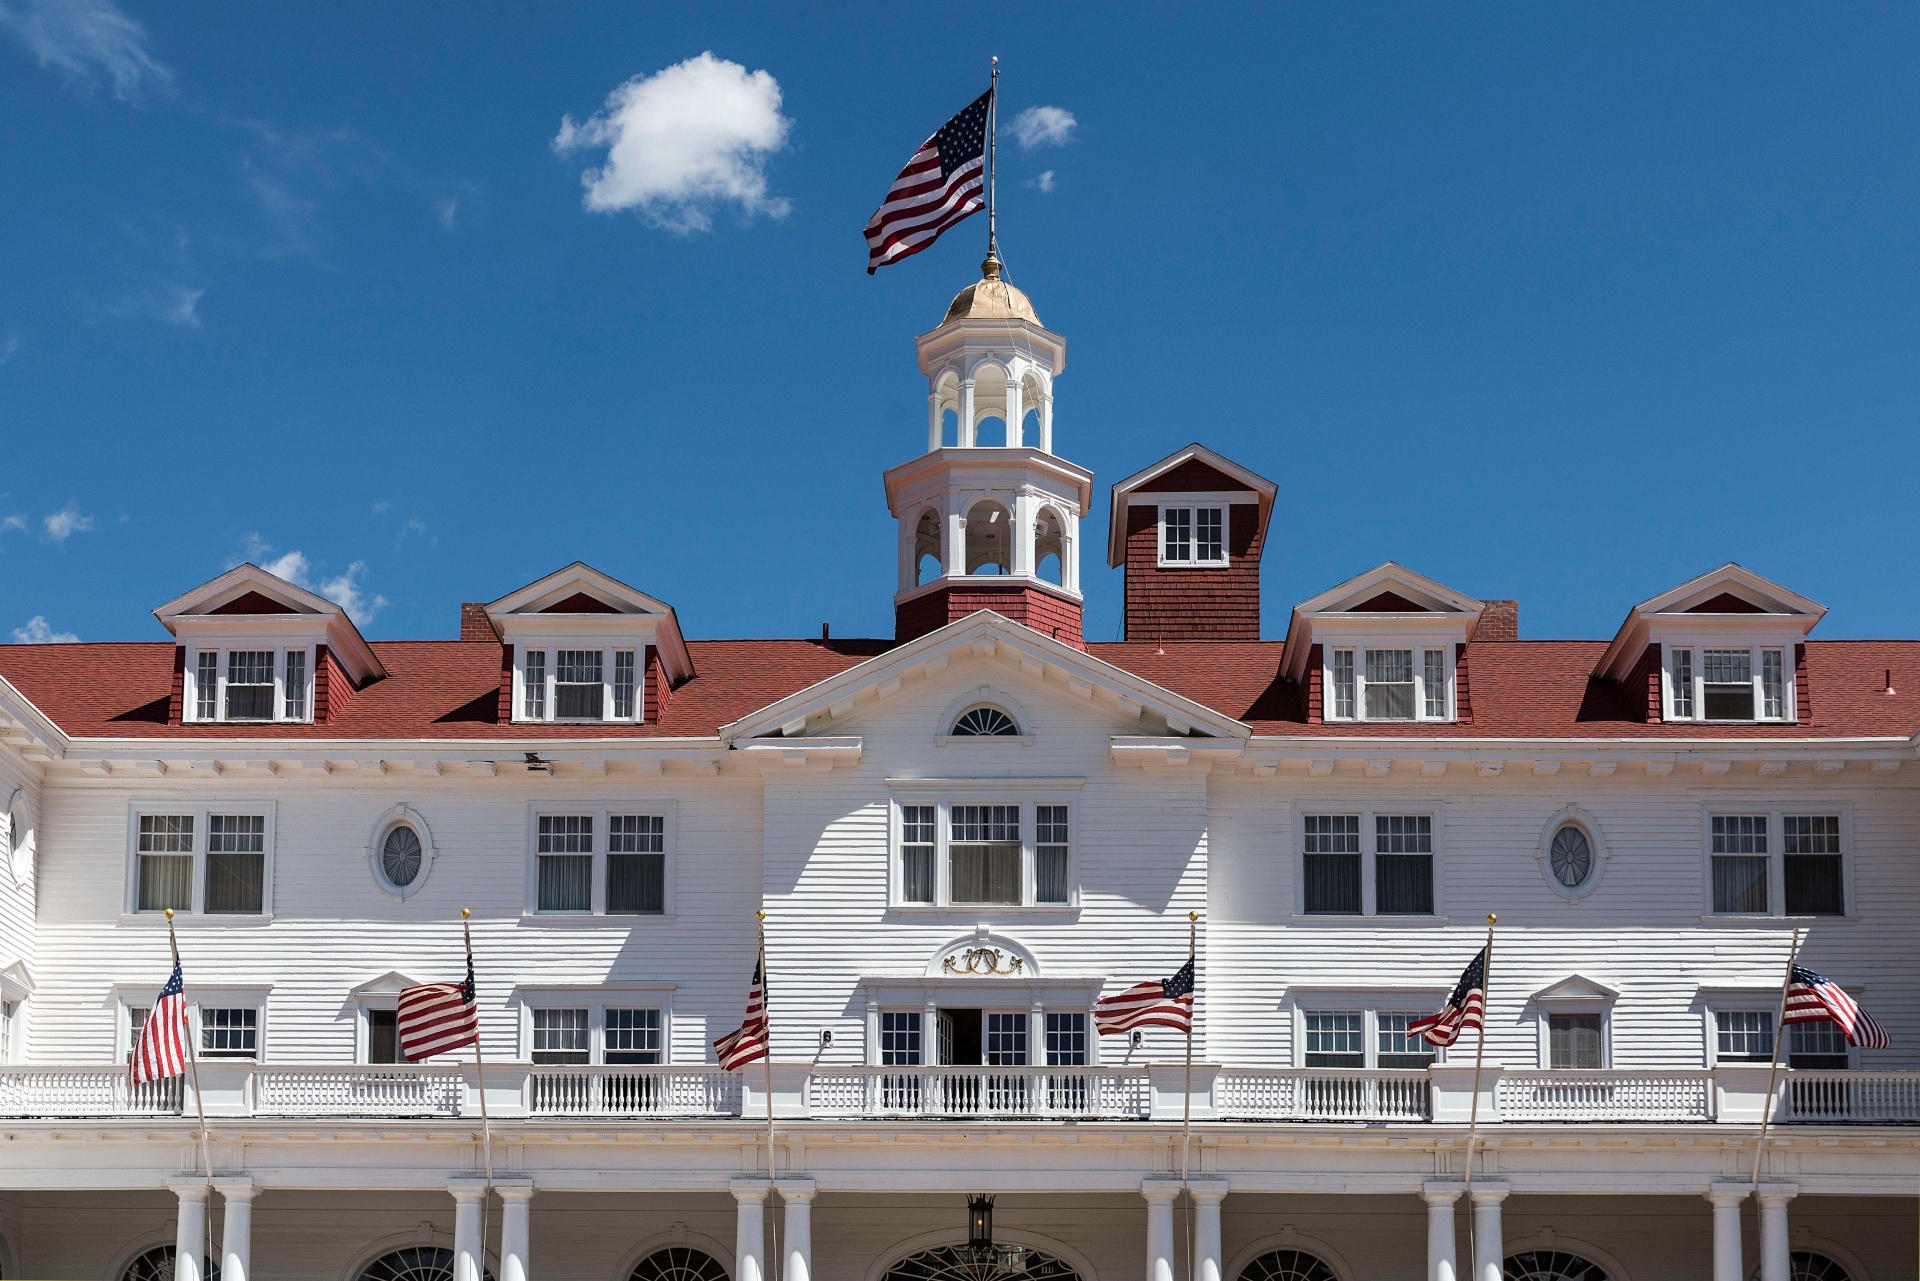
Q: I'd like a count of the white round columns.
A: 12